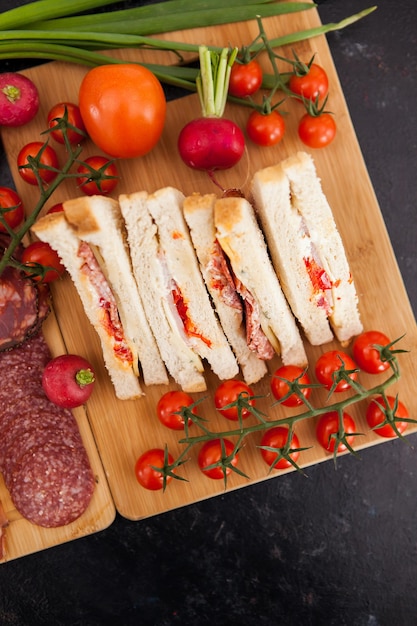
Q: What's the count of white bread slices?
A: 8